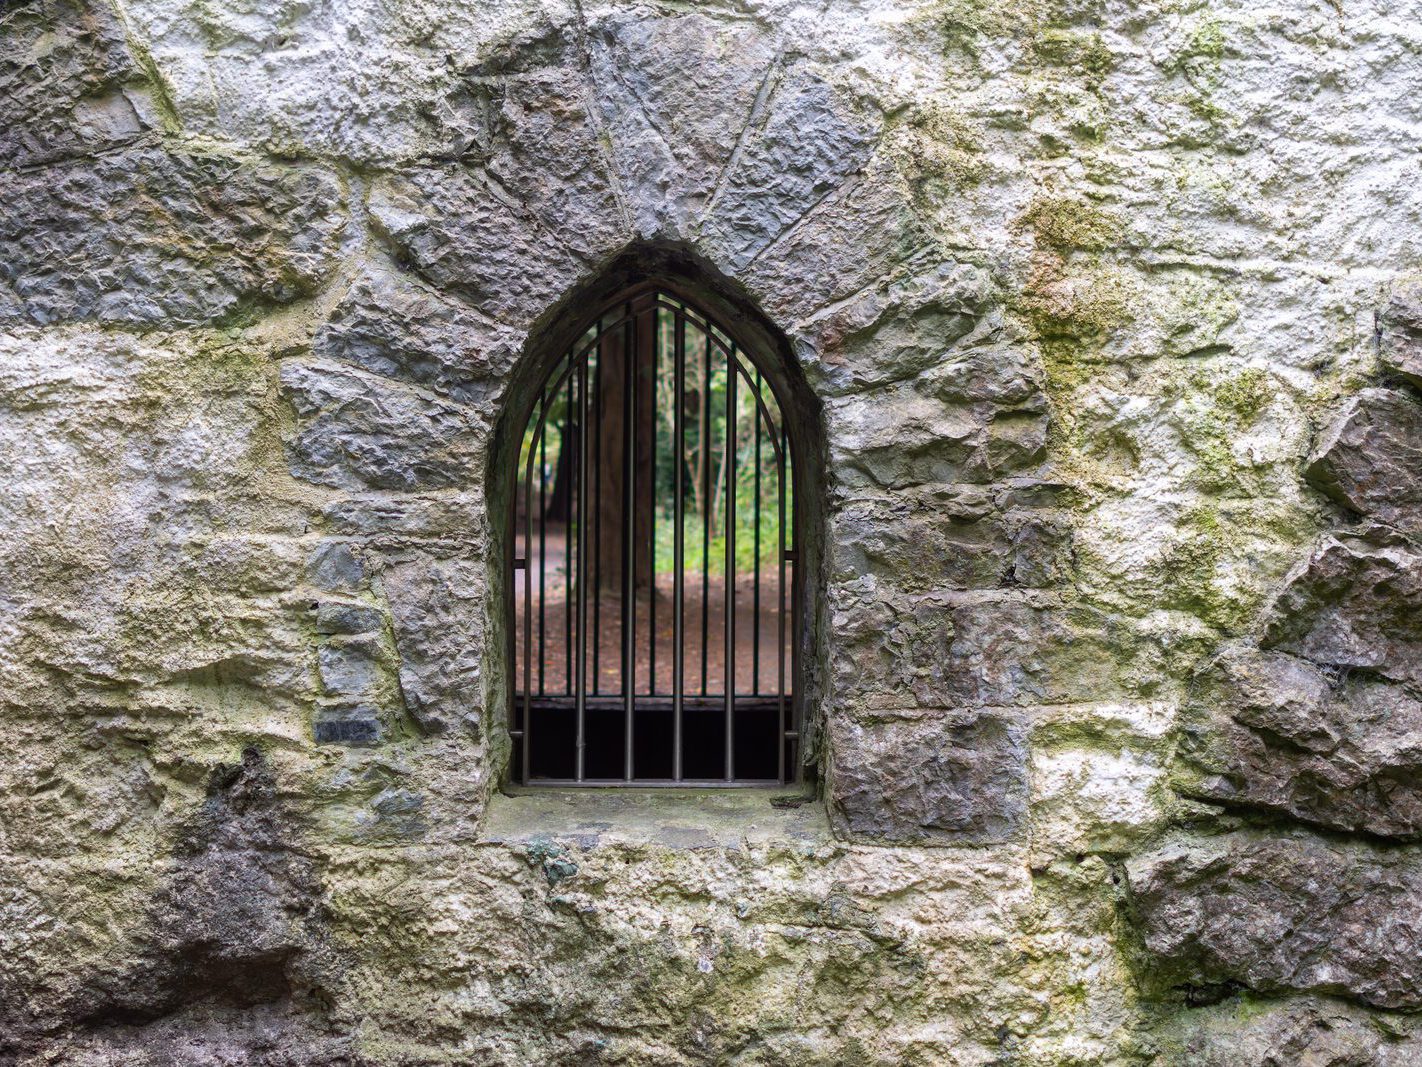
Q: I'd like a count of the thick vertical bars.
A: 4